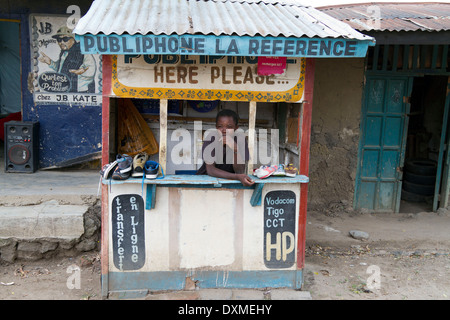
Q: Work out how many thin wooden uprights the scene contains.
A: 2